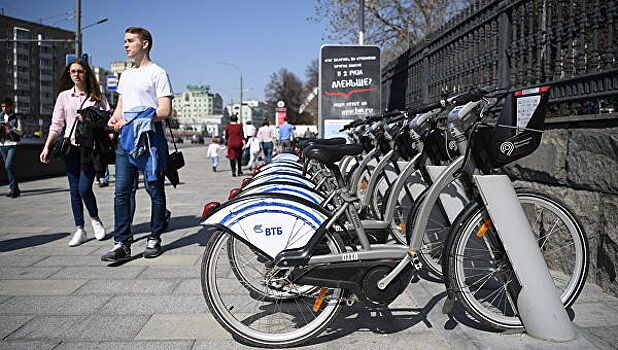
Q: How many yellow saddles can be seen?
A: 0